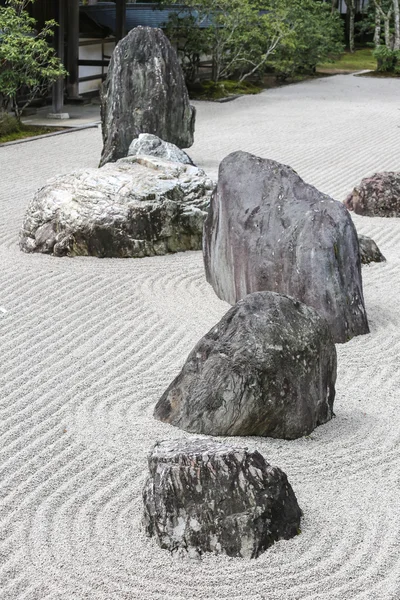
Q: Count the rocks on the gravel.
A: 8